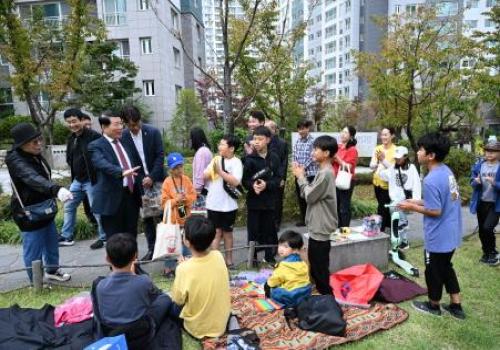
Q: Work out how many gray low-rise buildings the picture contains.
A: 1